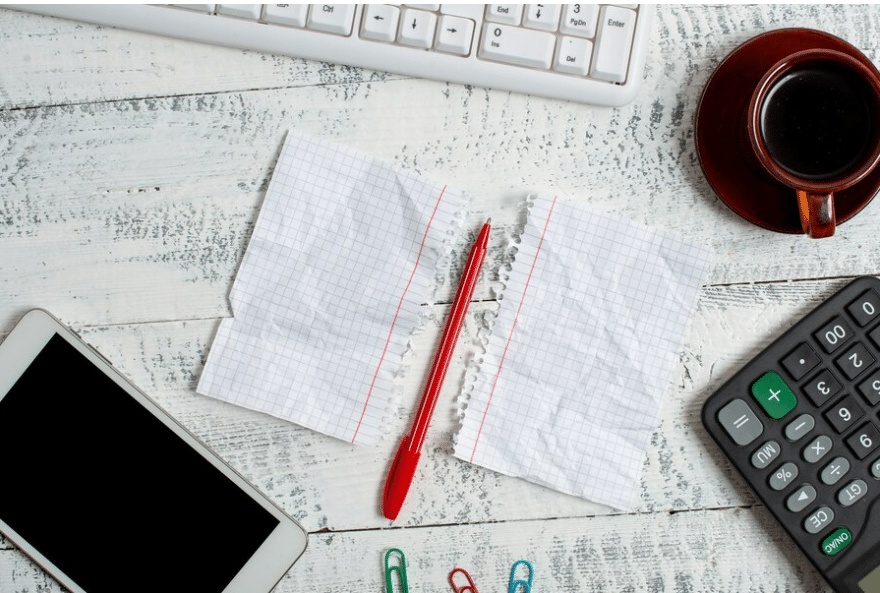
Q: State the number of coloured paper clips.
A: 3